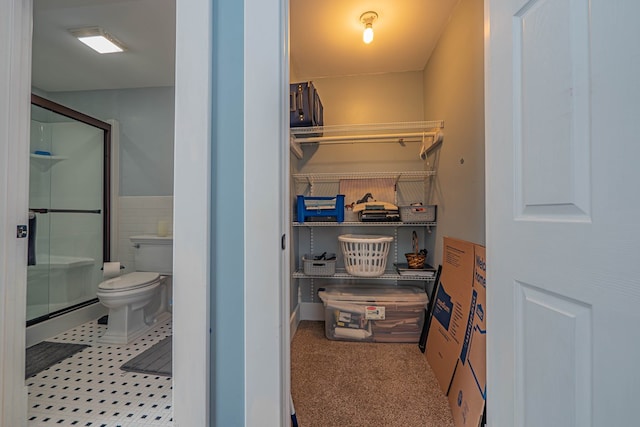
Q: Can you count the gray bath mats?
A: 2